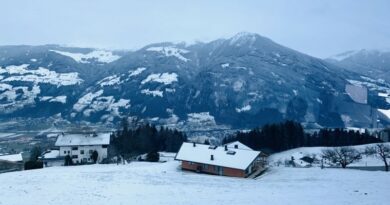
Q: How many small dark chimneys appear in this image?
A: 4